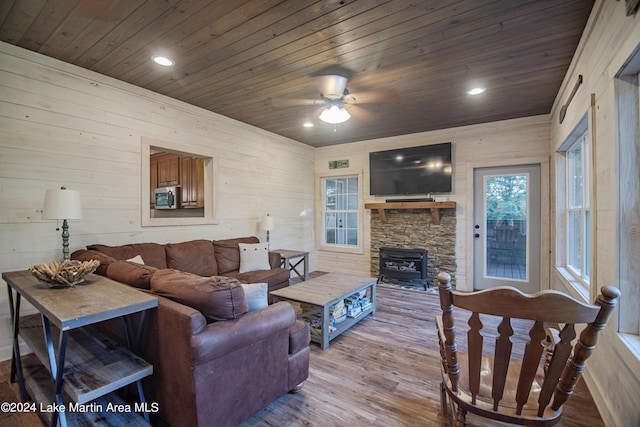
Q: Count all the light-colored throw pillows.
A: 3